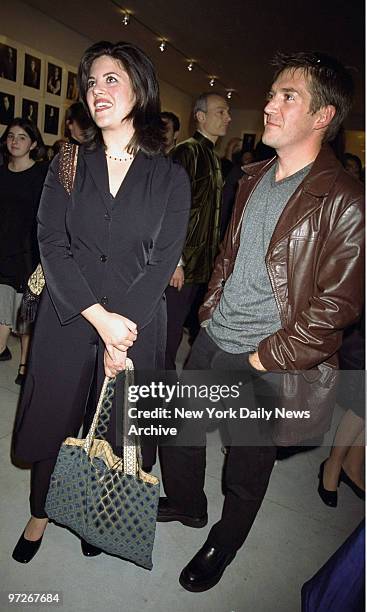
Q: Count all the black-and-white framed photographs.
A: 7